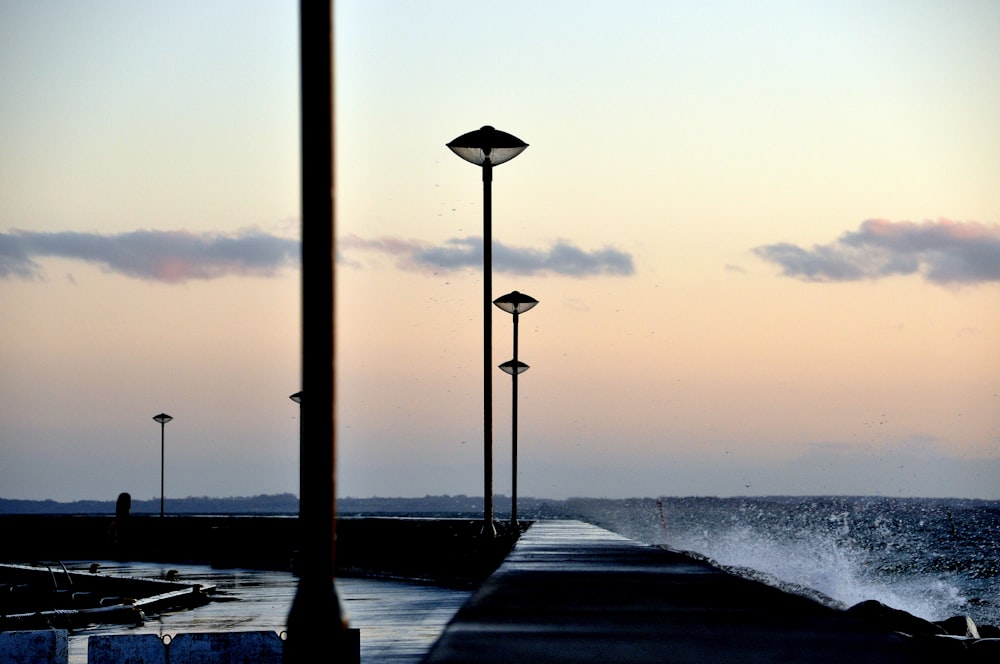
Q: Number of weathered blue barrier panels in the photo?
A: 3